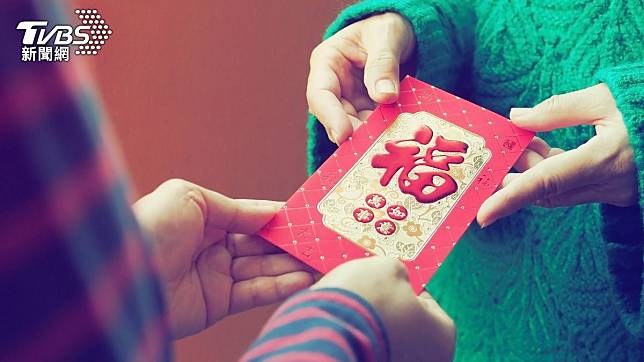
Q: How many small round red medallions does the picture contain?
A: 4